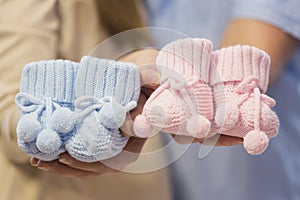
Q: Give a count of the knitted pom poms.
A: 8